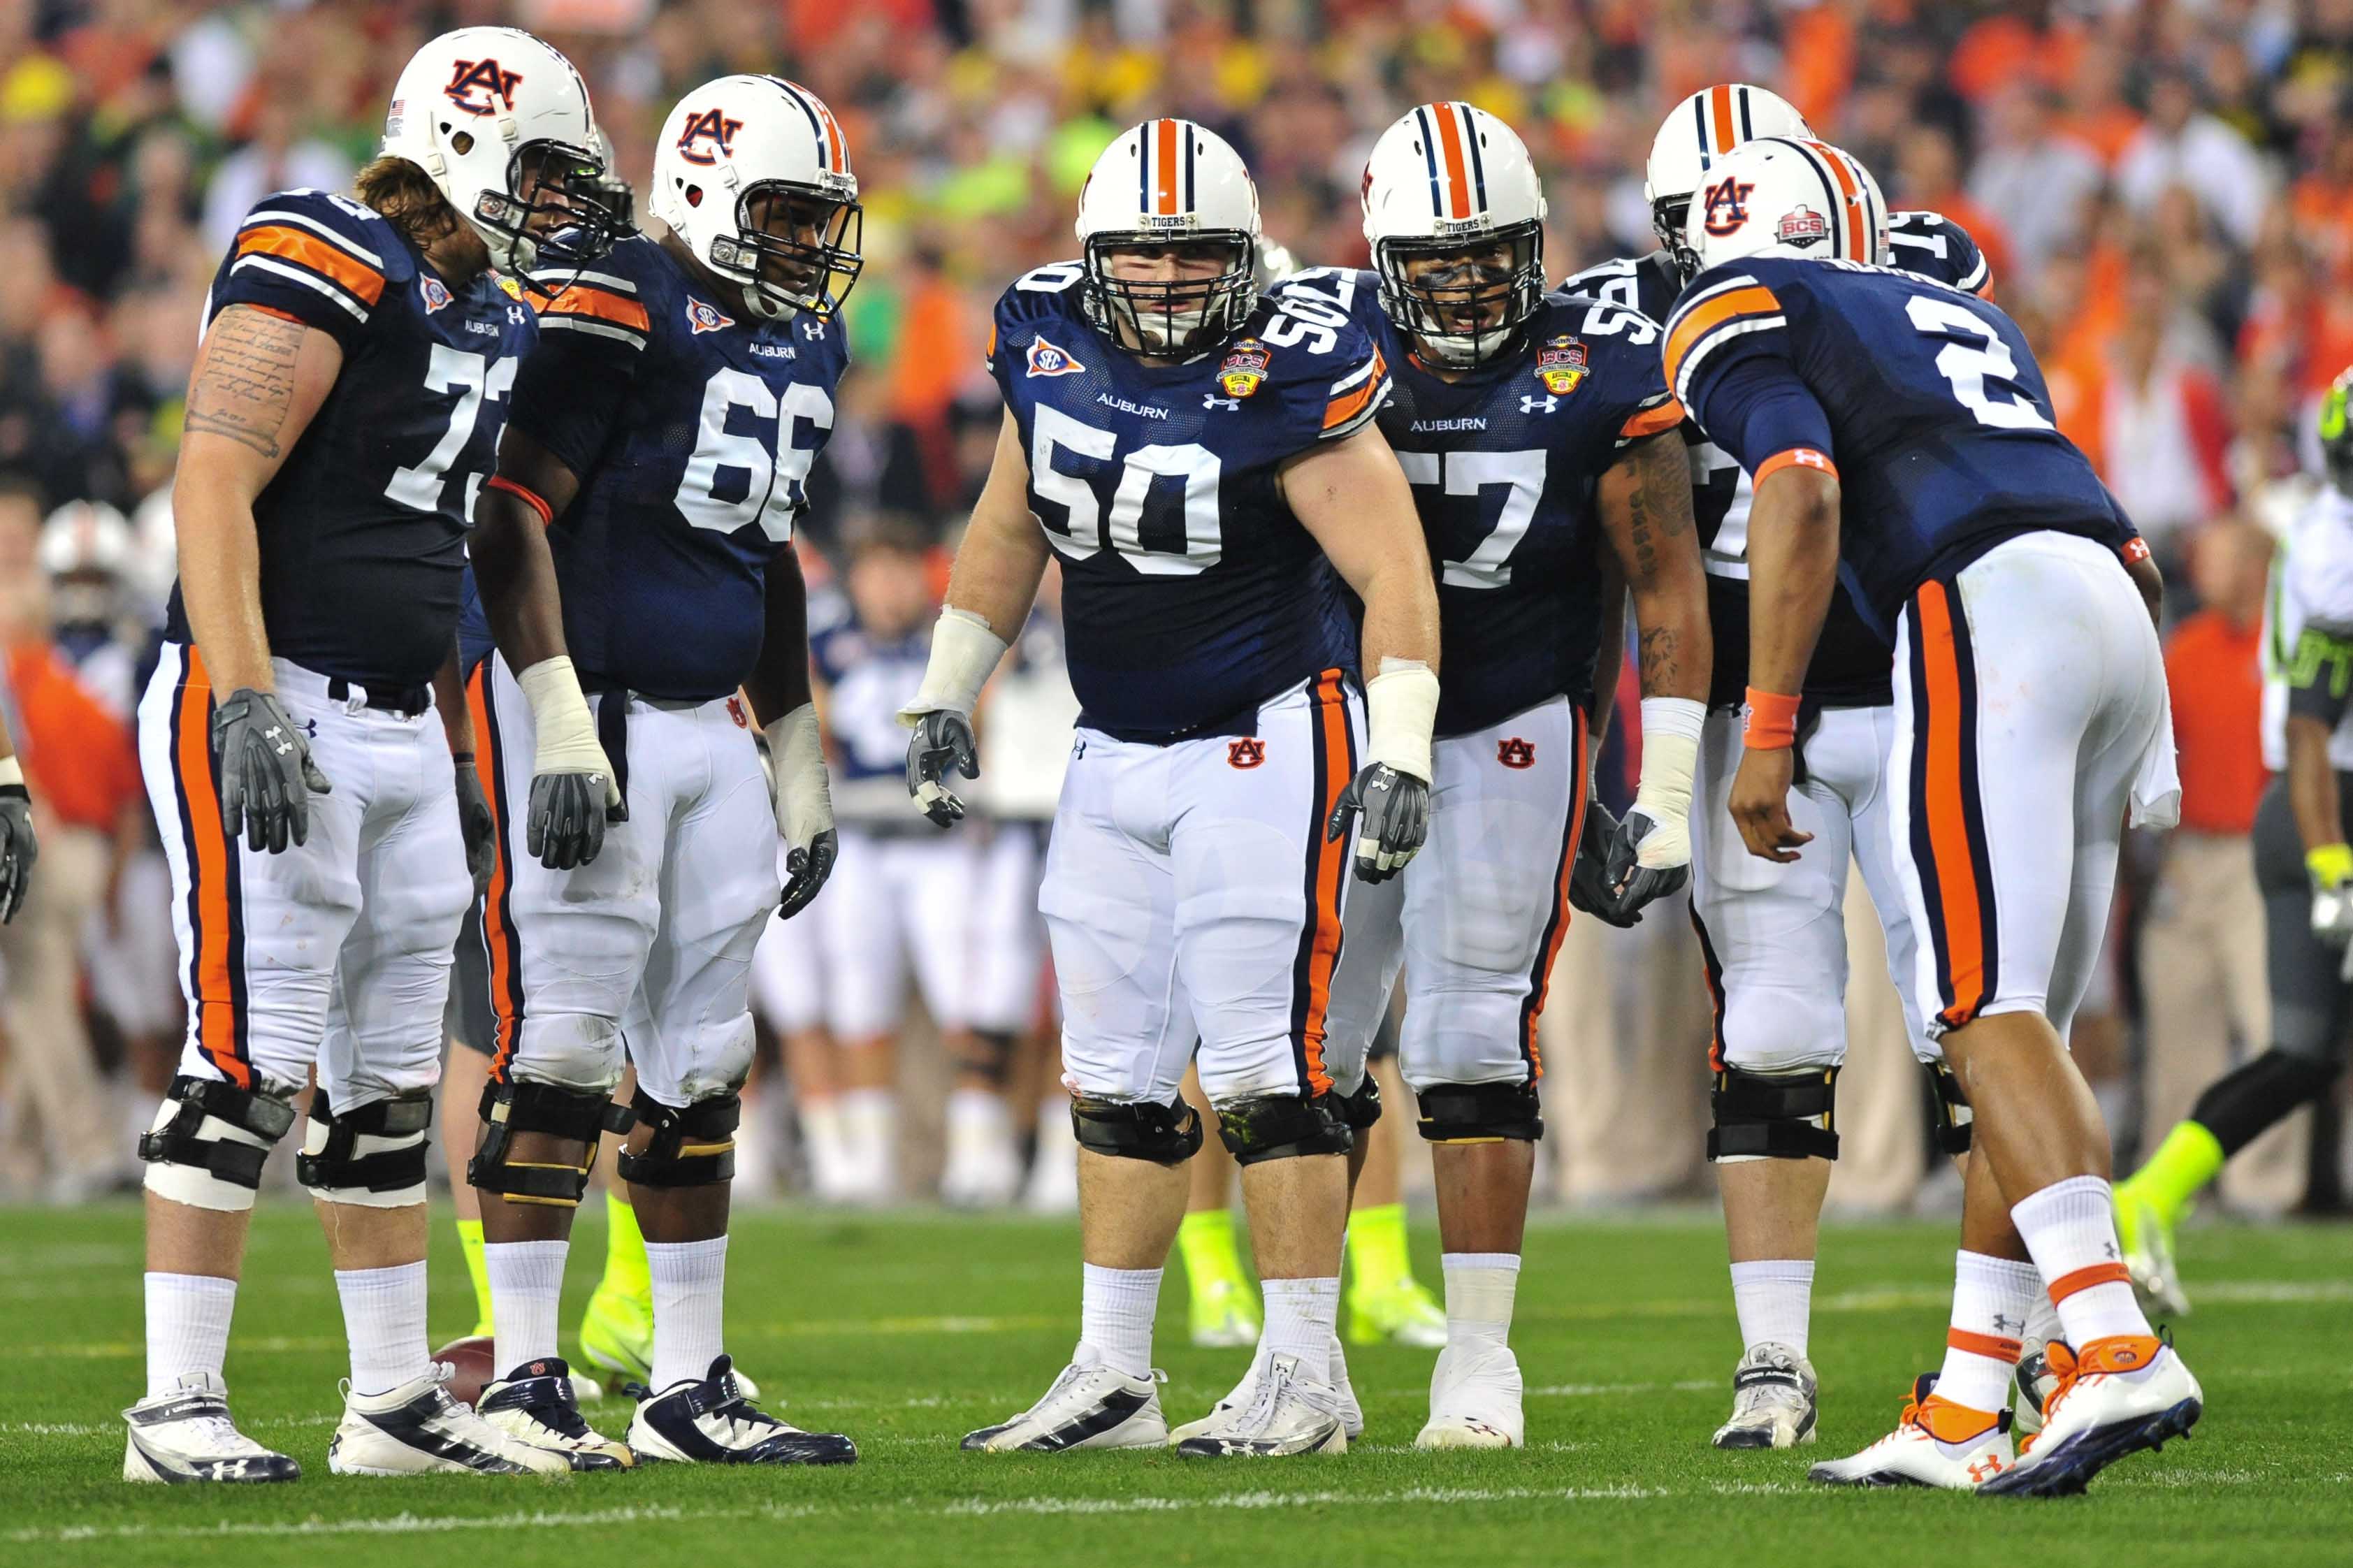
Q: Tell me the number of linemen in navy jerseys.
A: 5